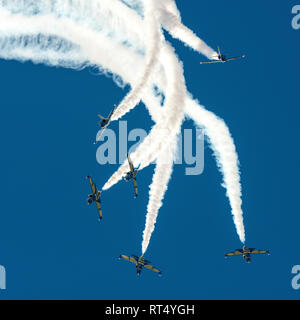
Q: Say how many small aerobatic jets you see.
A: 6